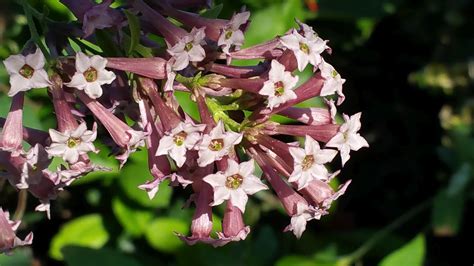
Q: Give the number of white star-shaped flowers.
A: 13